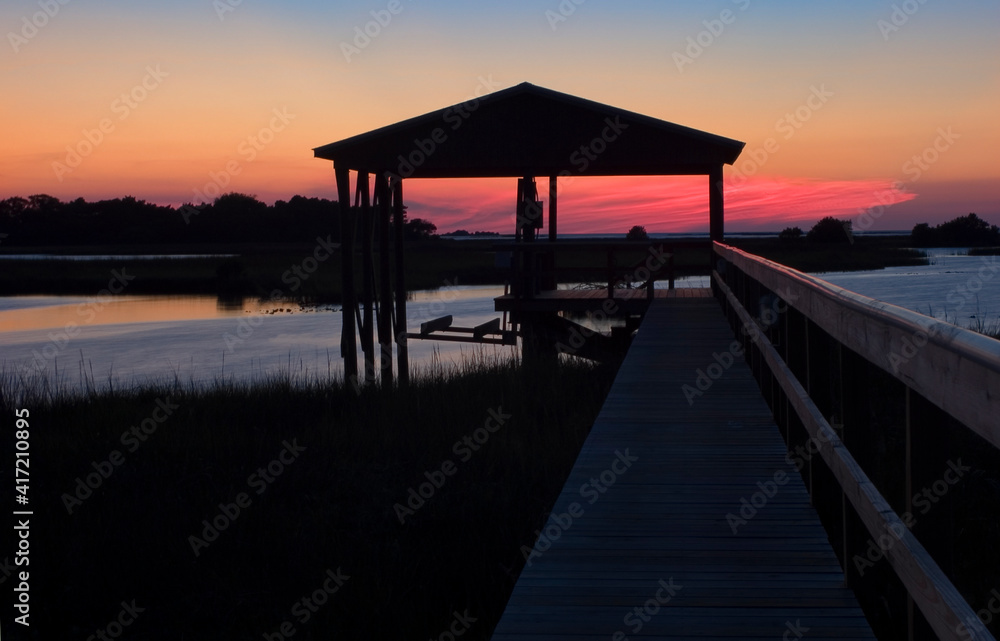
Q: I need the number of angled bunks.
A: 2